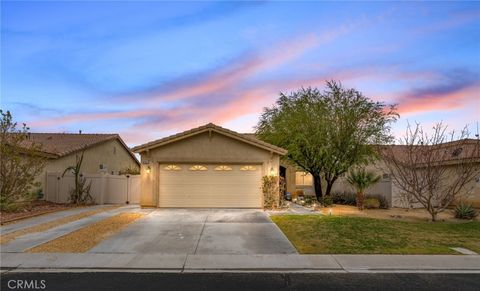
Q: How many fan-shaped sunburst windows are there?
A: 4